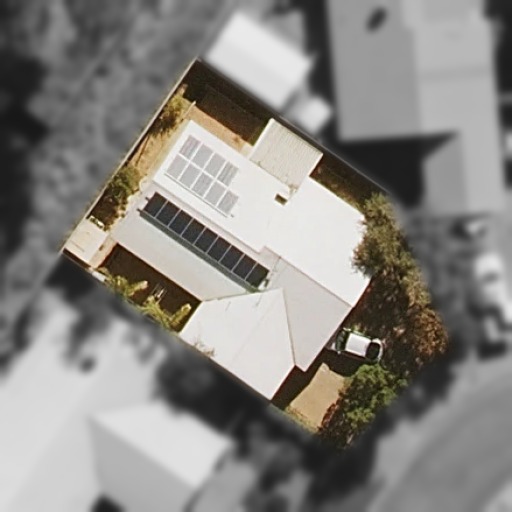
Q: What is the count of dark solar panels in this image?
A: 9